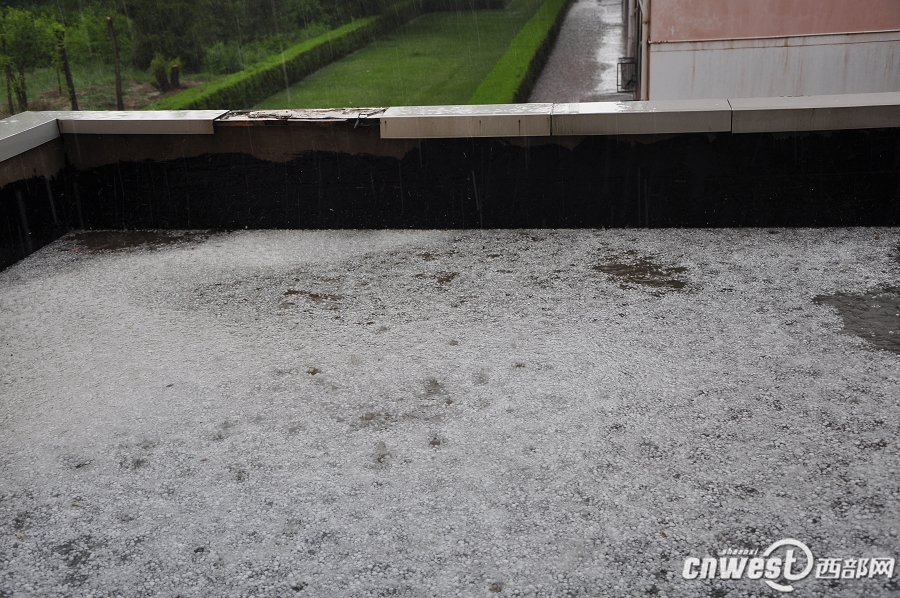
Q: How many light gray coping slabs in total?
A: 5